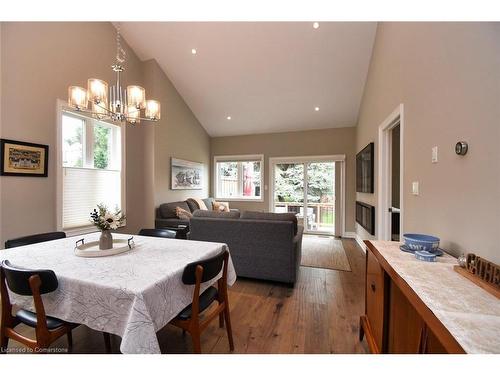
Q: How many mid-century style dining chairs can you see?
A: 4